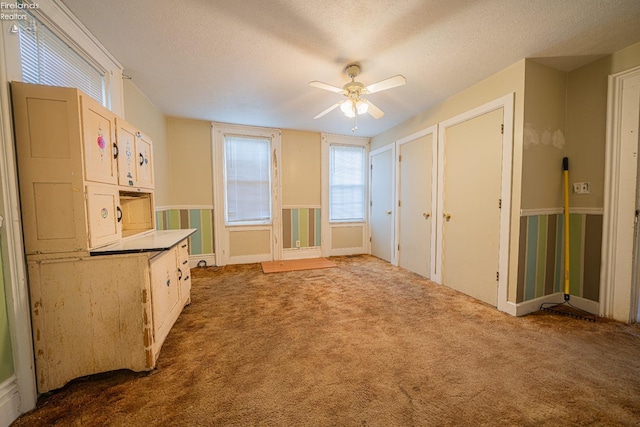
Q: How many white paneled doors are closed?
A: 3